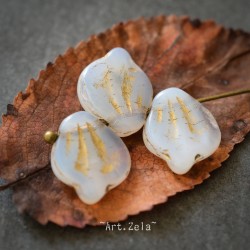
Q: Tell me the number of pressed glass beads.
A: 3